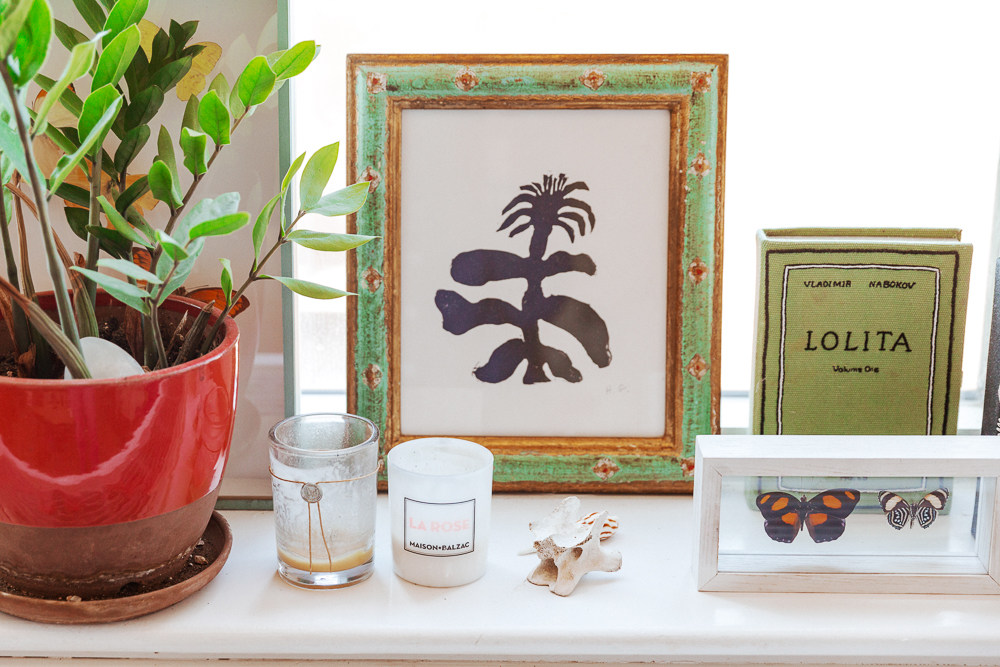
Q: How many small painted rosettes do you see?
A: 12